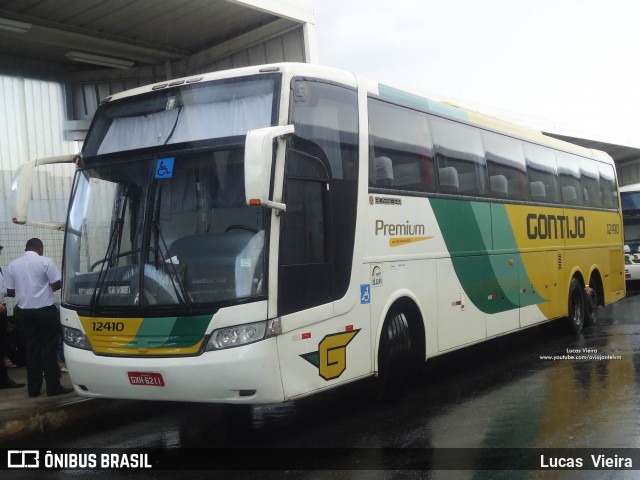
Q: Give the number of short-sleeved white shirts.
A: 1